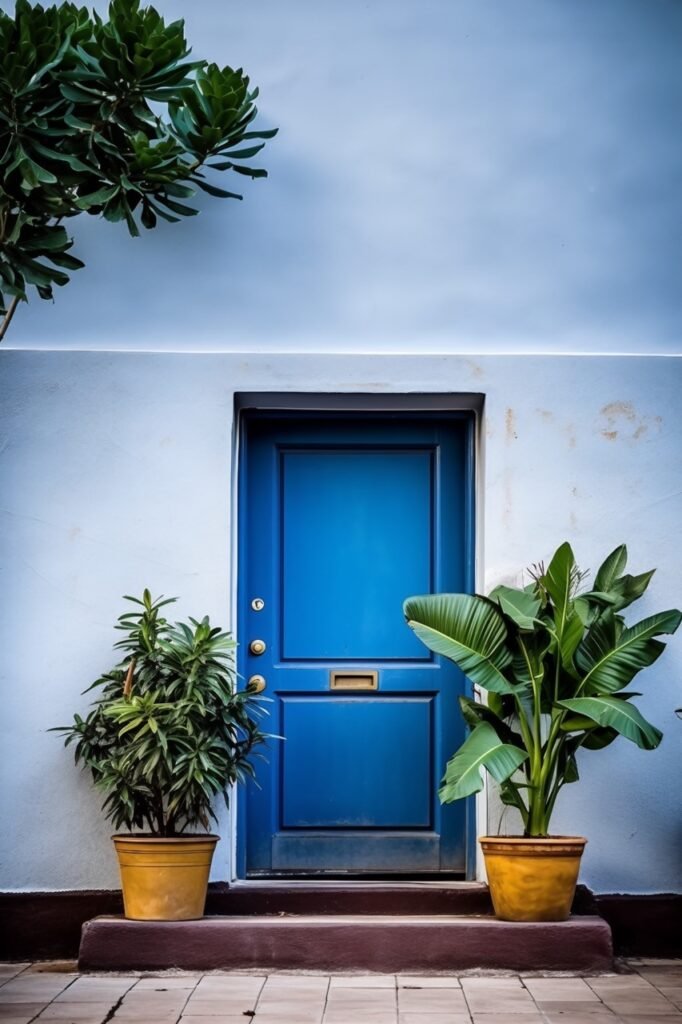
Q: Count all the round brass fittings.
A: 3